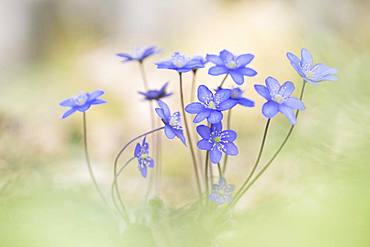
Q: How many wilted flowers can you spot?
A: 0